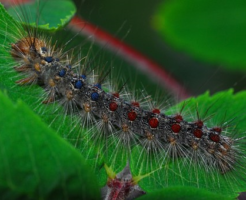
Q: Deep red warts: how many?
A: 12